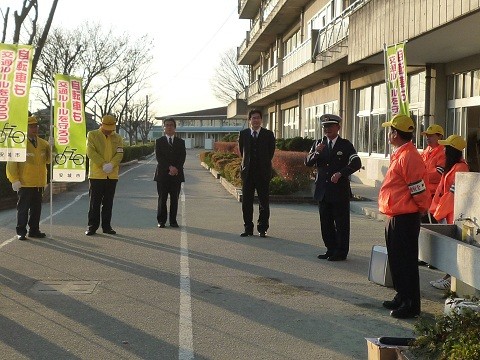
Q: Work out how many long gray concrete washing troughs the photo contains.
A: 1